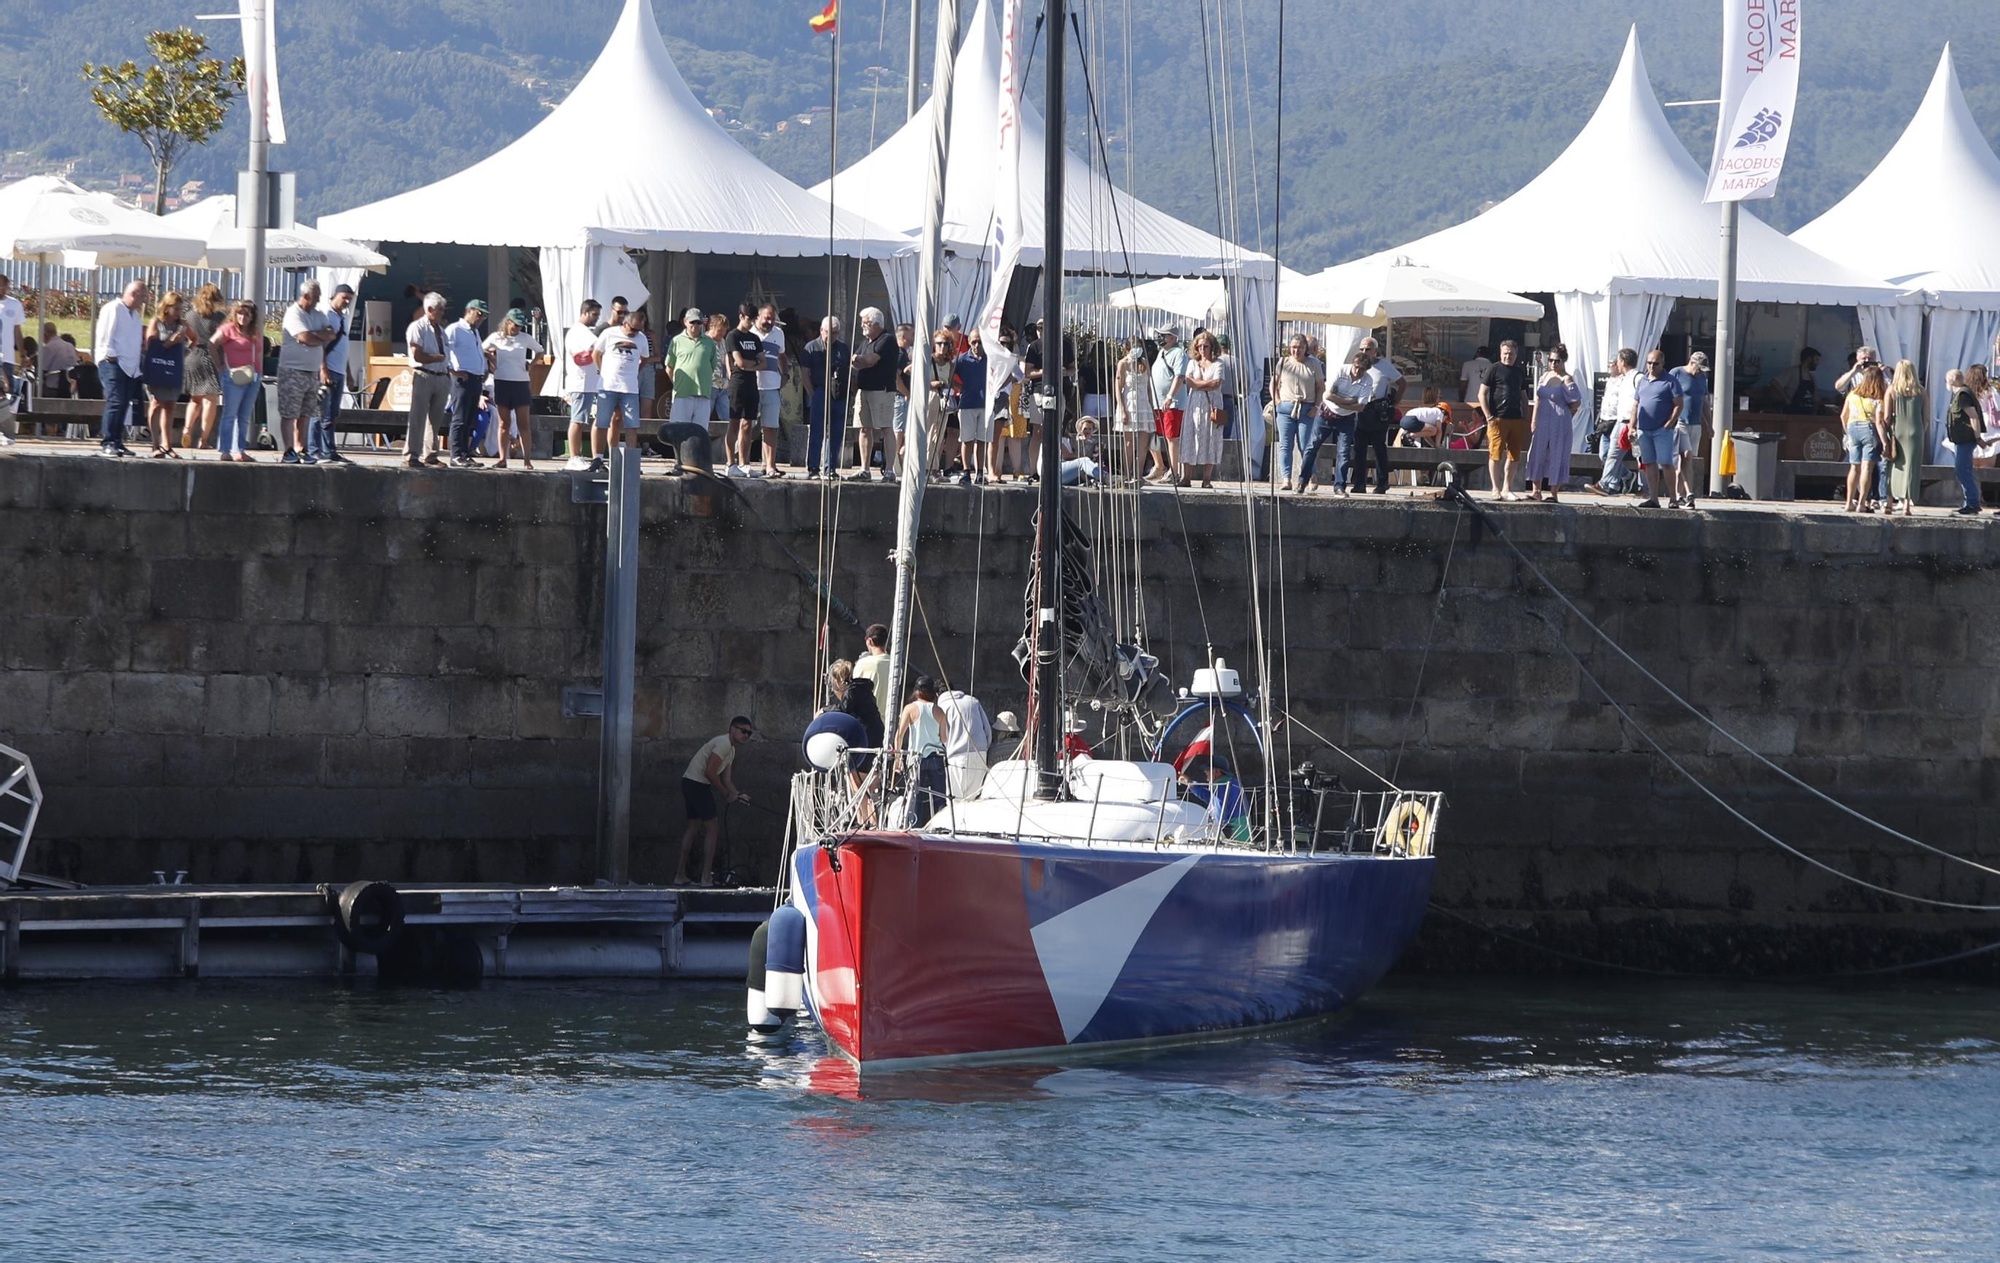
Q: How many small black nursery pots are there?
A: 0